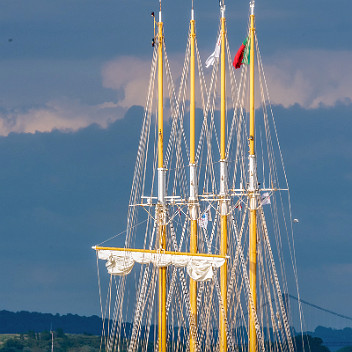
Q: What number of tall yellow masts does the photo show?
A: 4